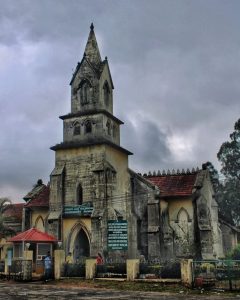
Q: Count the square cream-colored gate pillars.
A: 5